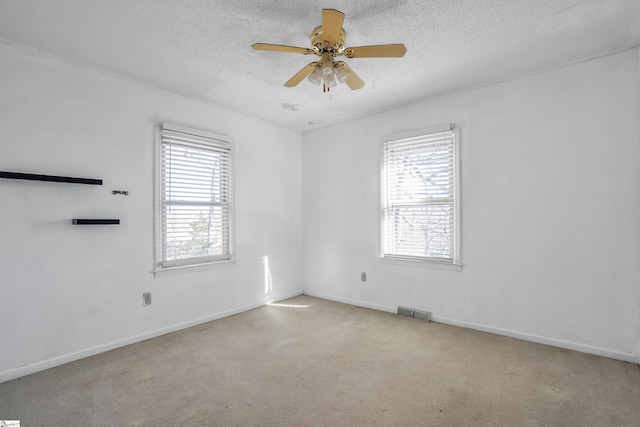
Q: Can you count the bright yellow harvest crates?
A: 0